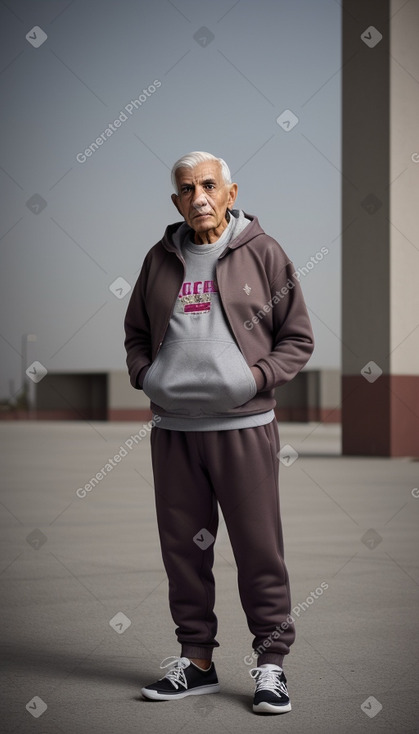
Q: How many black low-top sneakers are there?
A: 2